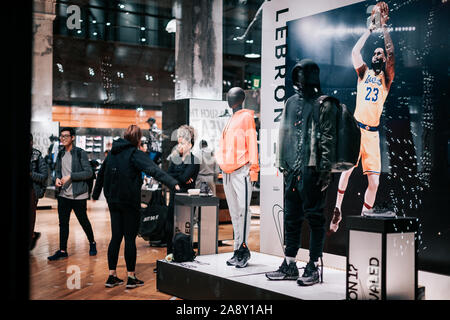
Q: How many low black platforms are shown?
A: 1